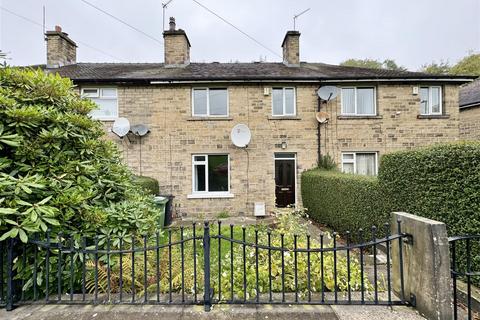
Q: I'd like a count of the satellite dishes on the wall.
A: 5